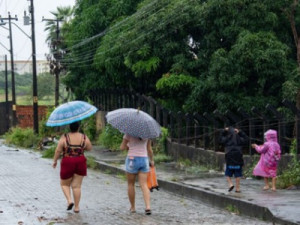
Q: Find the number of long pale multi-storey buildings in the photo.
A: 1